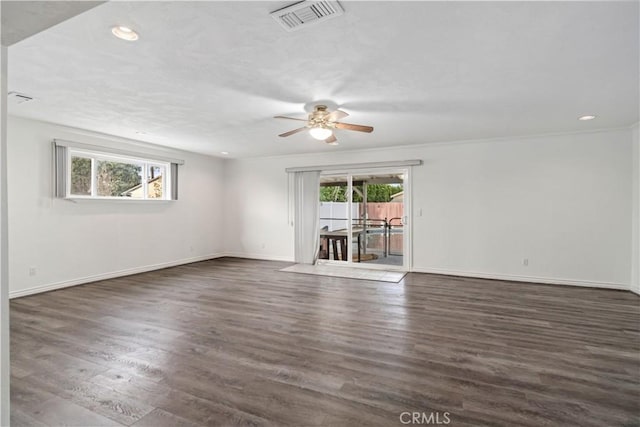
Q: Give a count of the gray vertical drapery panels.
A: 3